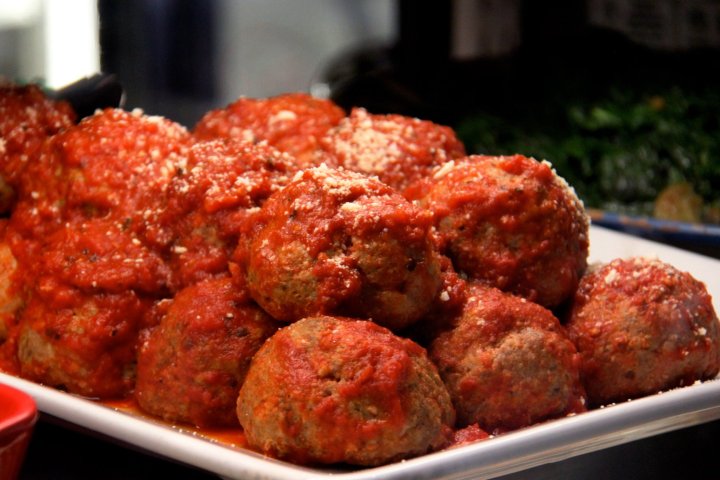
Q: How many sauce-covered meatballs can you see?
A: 13